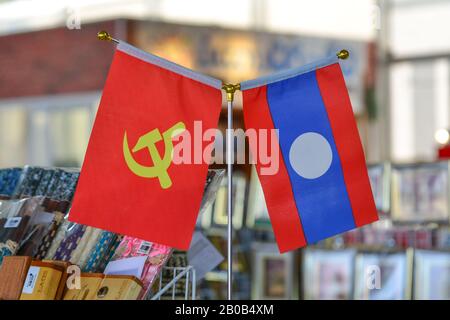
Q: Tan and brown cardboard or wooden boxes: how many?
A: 4